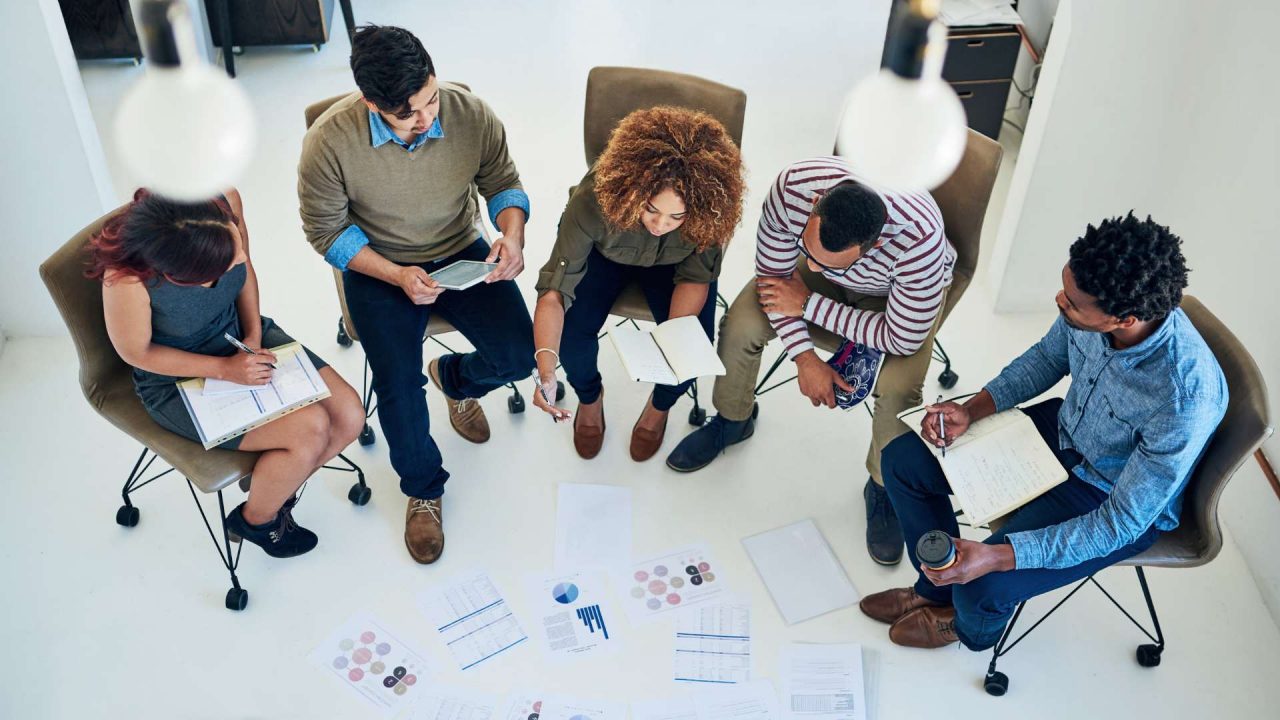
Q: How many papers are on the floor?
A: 13